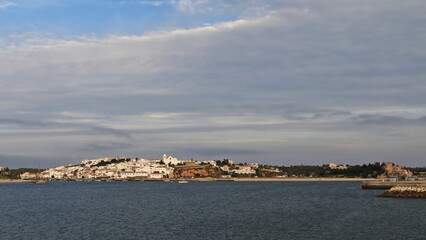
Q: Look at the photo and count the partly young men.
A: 0